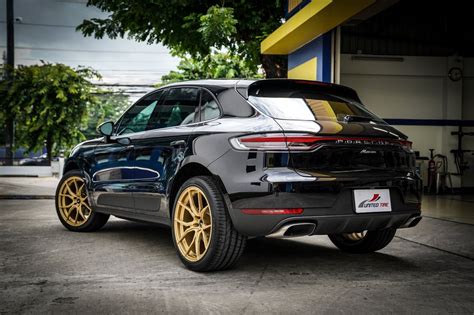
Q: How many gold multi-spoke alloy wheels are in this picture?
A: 2